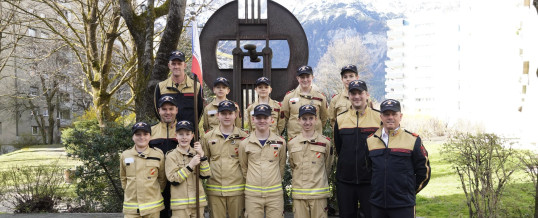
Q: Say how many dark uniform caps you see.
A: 13